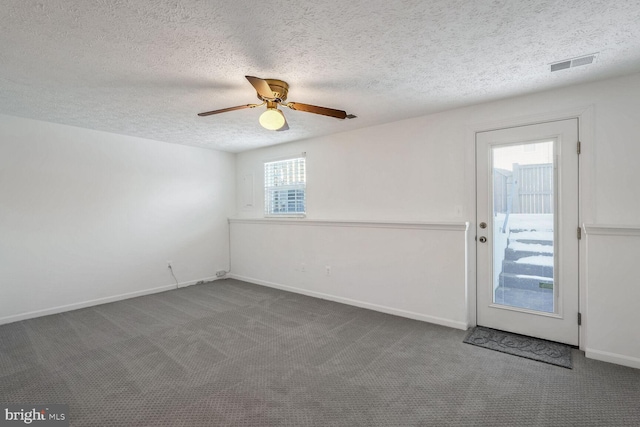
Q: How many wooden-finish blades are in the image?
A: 4